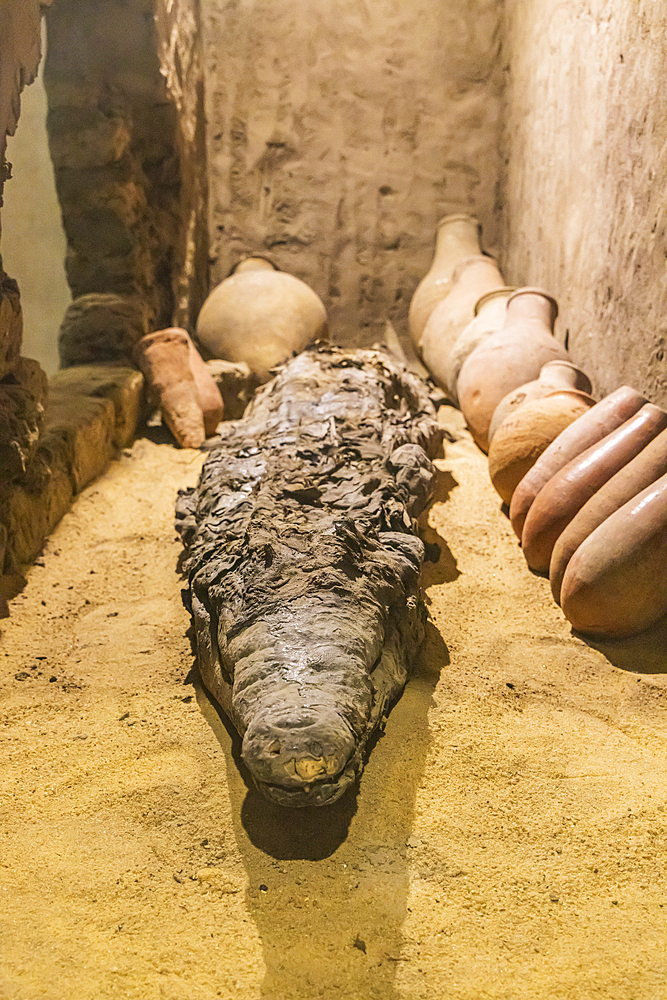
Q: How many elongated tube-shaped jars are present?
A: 4